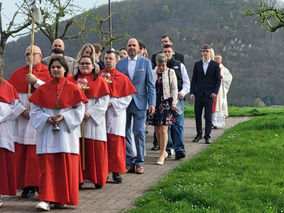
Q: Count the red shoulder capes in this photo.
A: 5